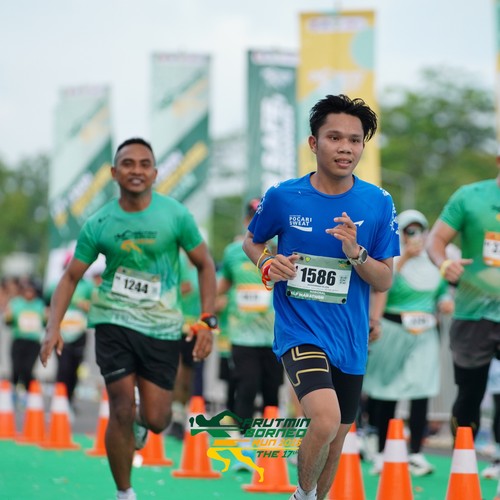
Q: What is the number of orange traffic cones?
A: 10